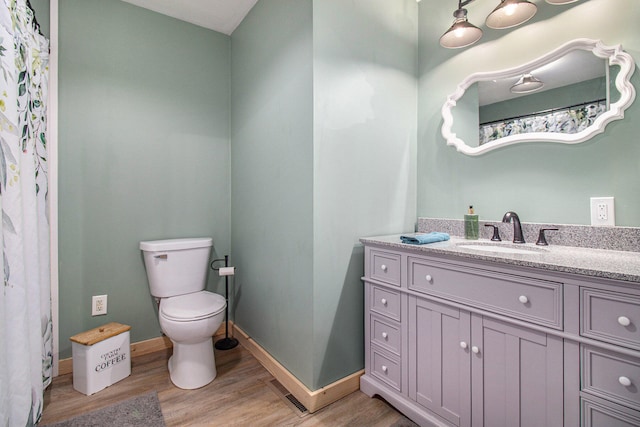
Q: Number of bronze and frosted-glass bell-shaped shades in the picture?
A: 3